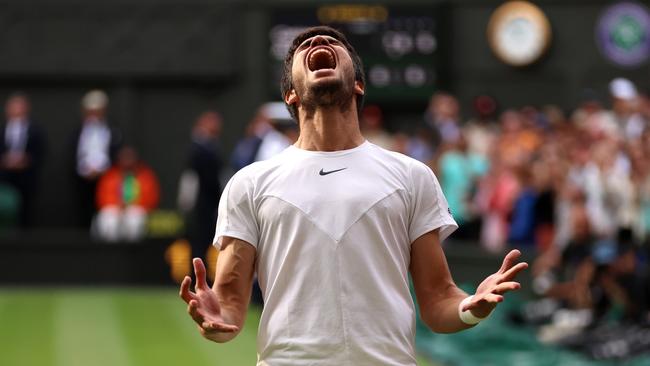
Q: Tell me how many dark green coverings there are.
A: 1